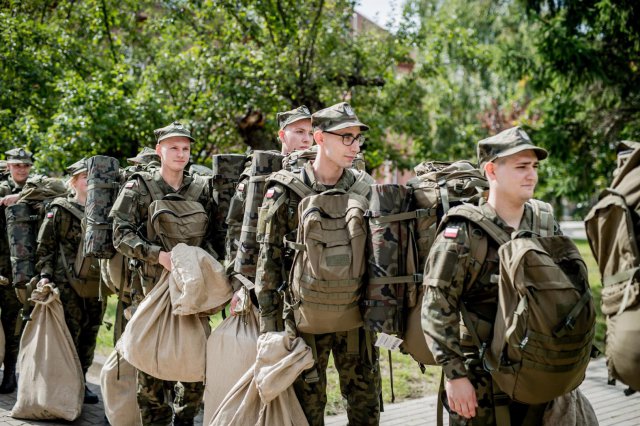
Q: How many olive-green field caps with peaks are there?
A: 7